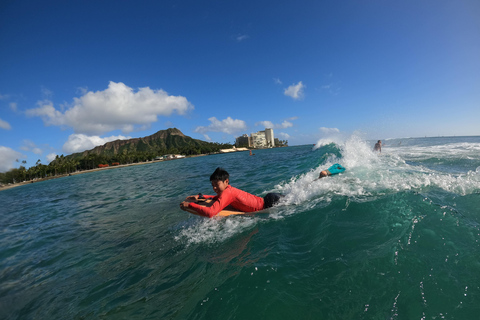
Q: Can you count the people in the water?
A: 3